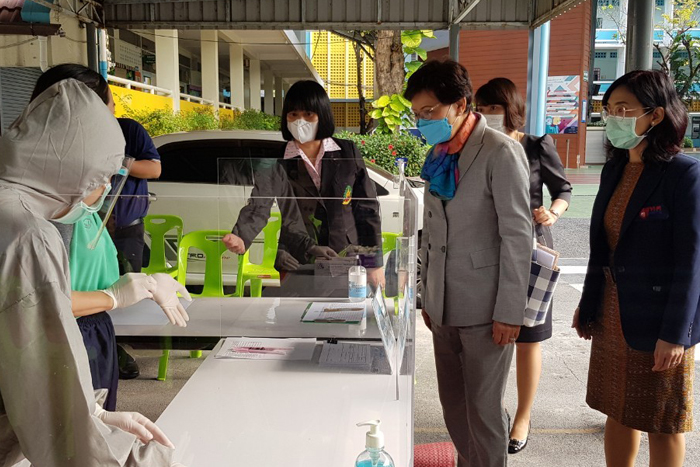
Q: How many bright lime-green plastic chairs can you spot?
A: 4